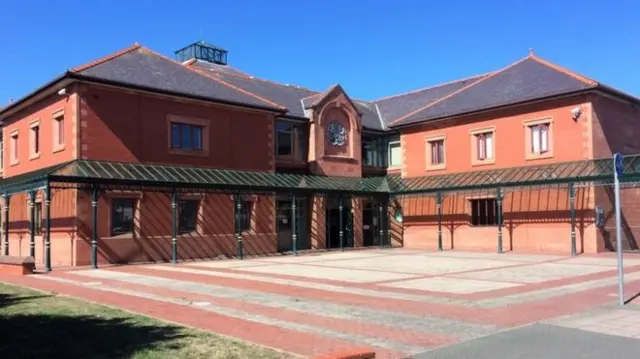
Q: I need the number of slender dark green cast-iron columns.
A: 12